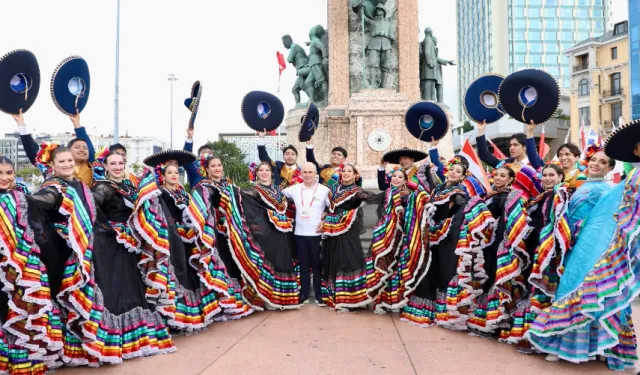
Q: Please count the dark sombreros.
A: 11